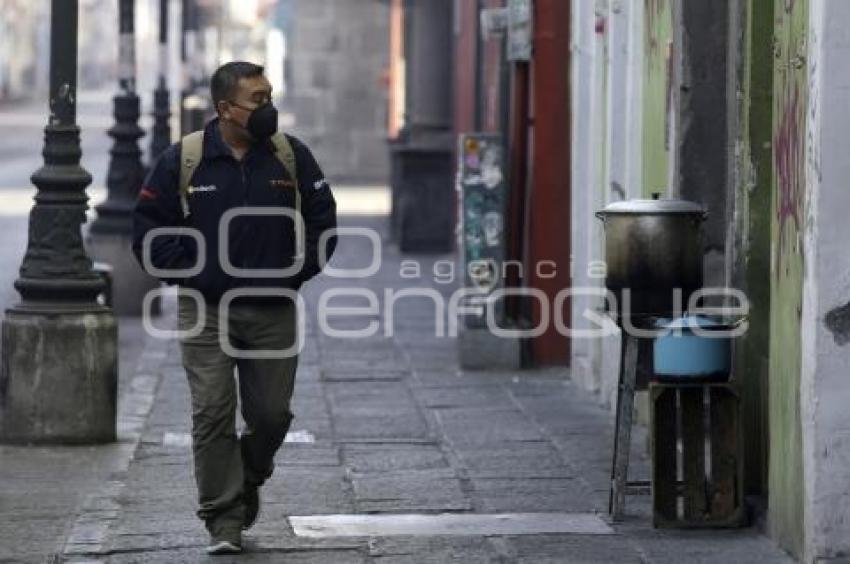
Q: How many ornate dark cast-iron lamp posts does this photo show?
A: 3